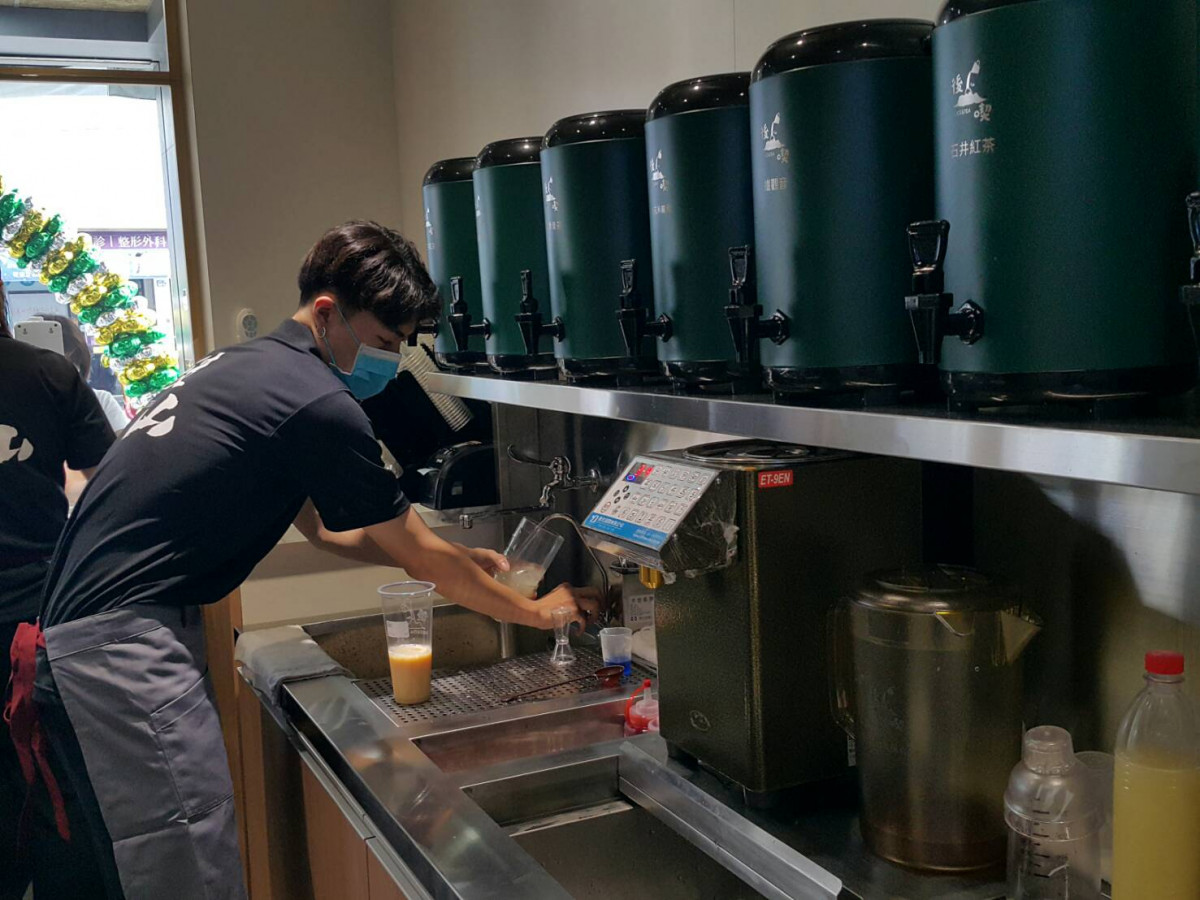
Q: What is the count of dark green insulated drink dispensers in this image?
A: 6